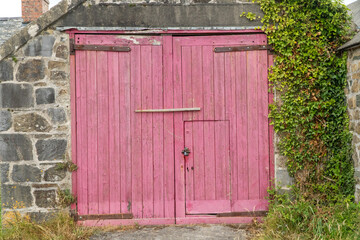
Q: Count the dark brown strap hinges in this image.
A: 4